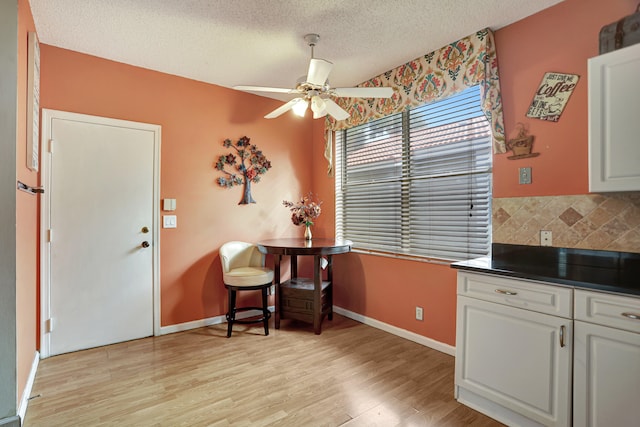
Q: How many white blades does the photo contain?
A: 5